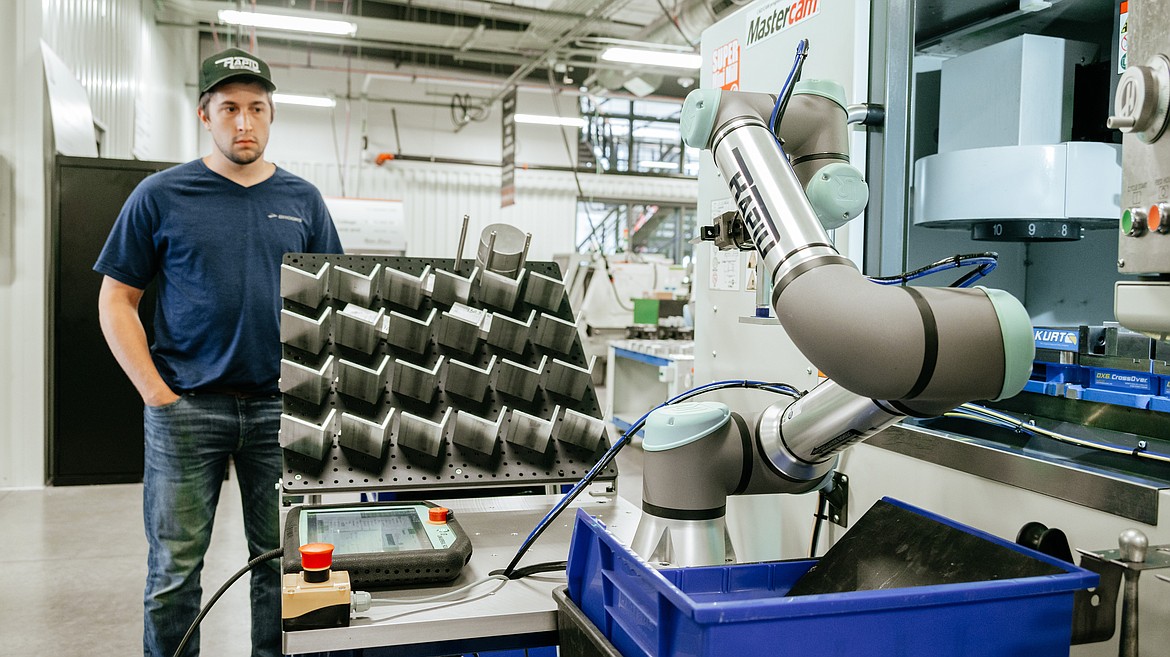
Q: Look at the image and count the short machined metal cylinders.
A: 2